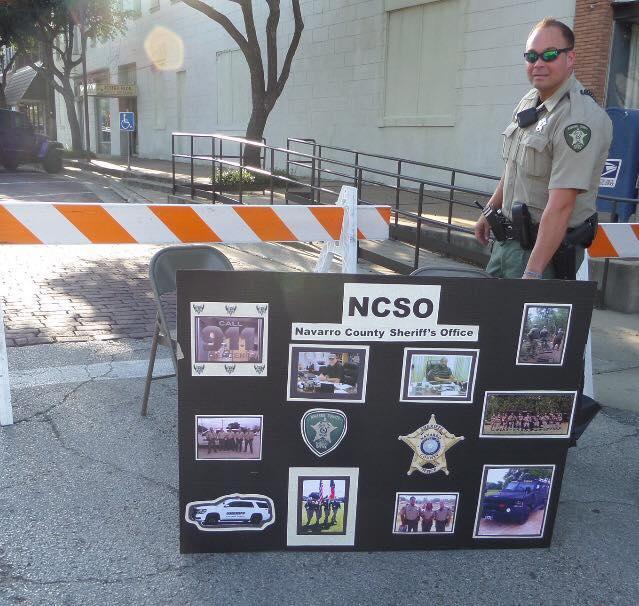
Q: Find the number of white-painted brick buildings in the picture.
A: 1